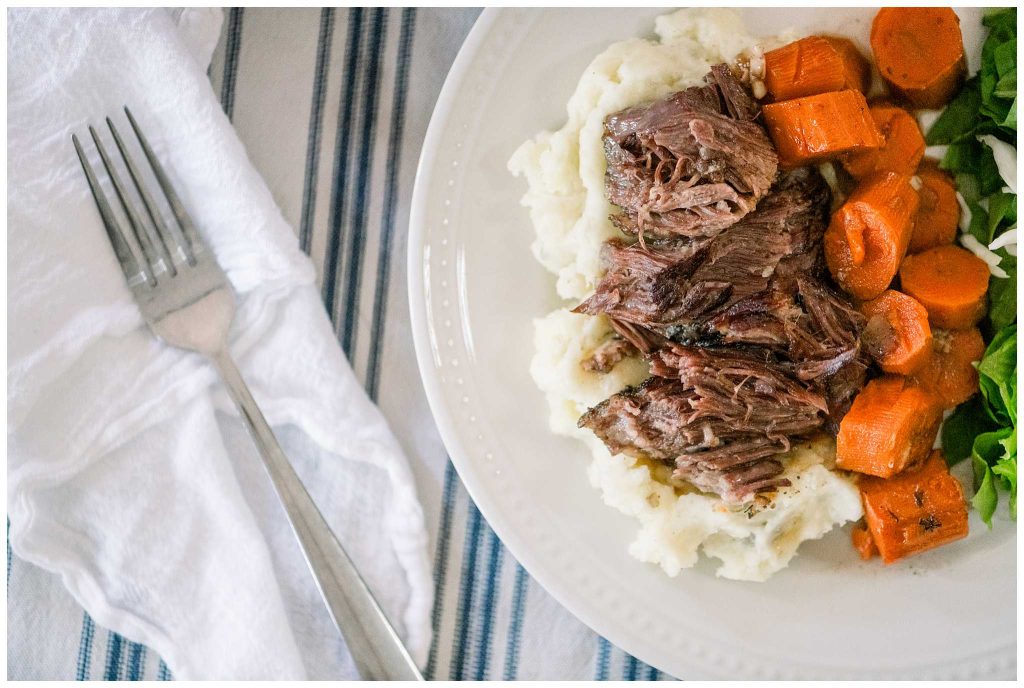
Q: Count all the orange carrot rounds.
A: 11